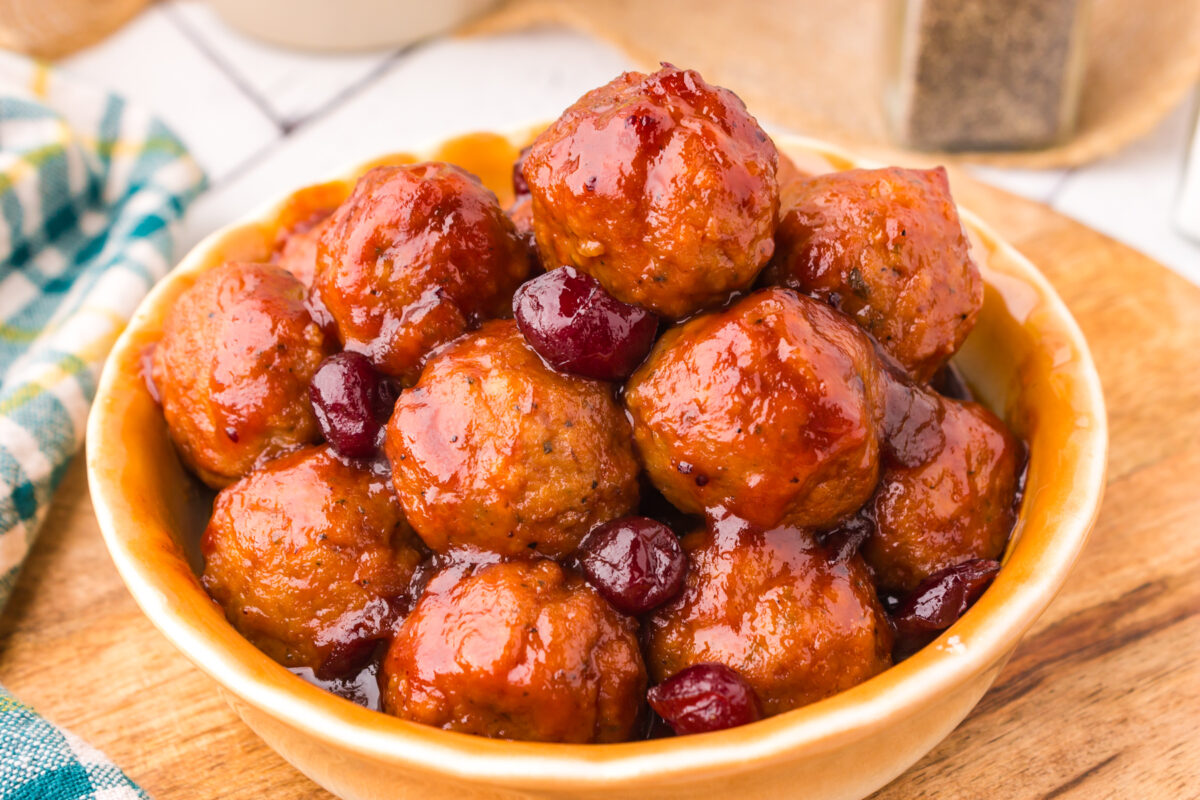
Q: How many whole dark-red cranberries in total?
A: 5